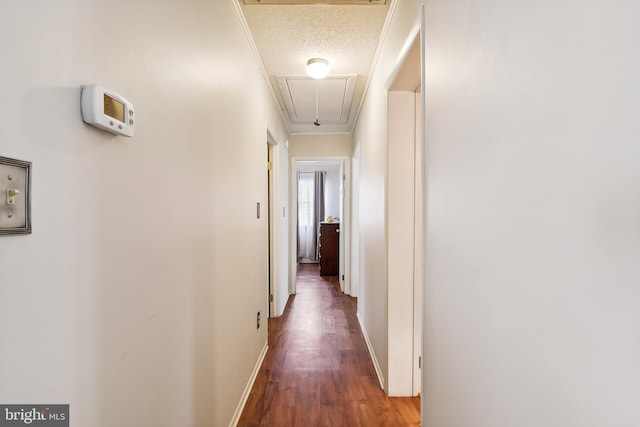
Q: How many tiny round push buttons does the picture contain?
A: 4